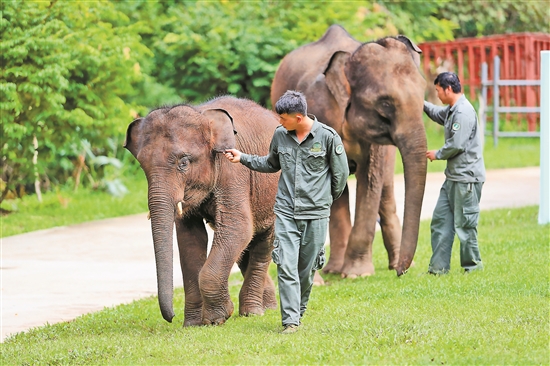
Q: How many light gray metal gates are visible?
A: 1